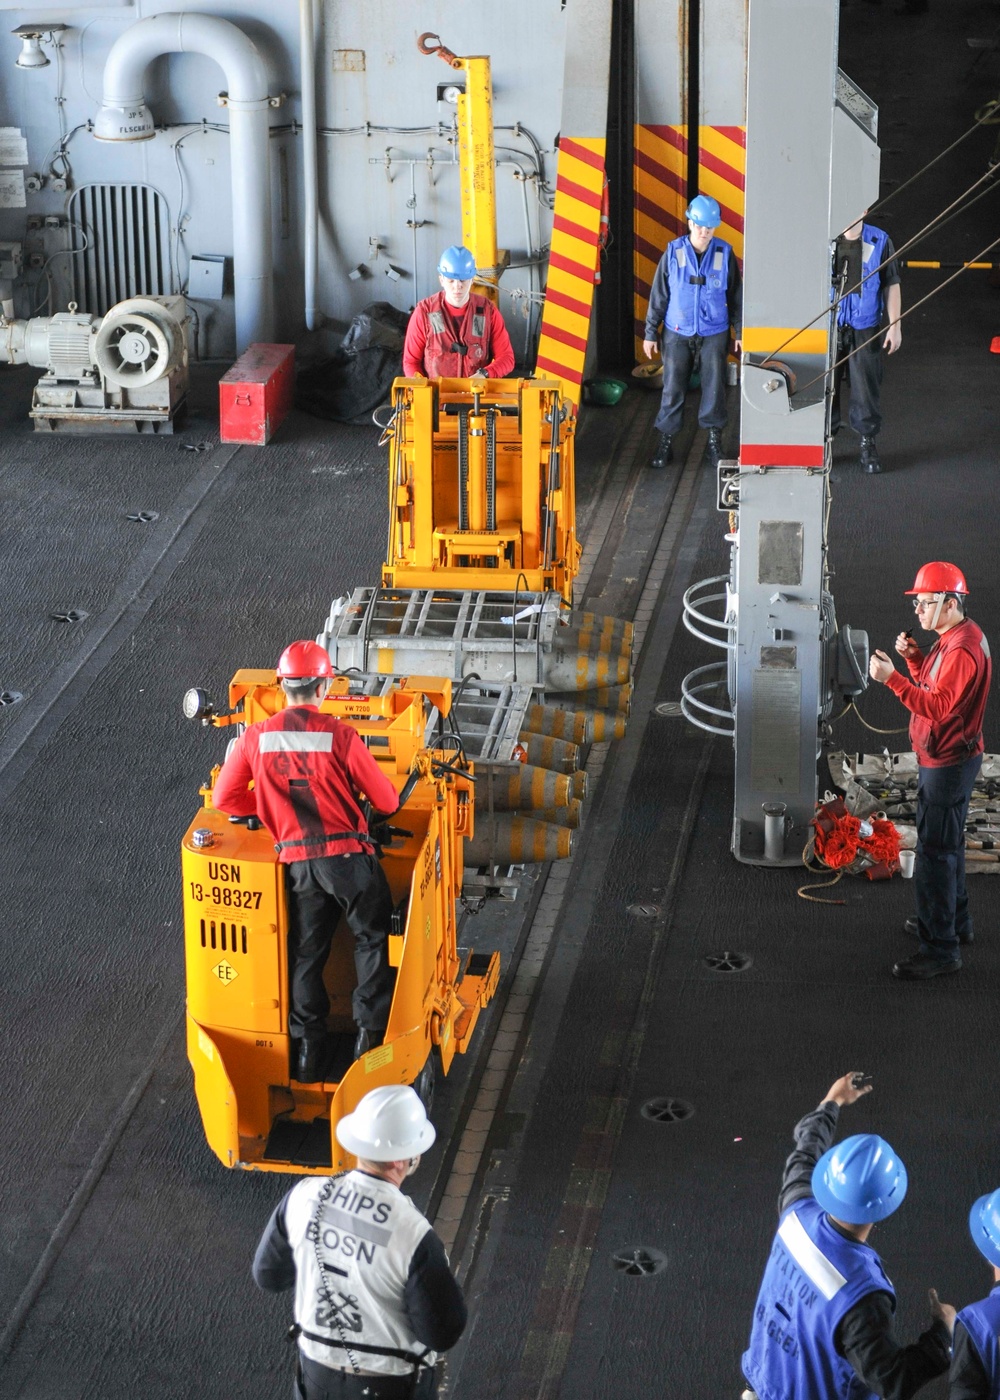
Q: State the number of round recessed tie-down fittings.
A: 7